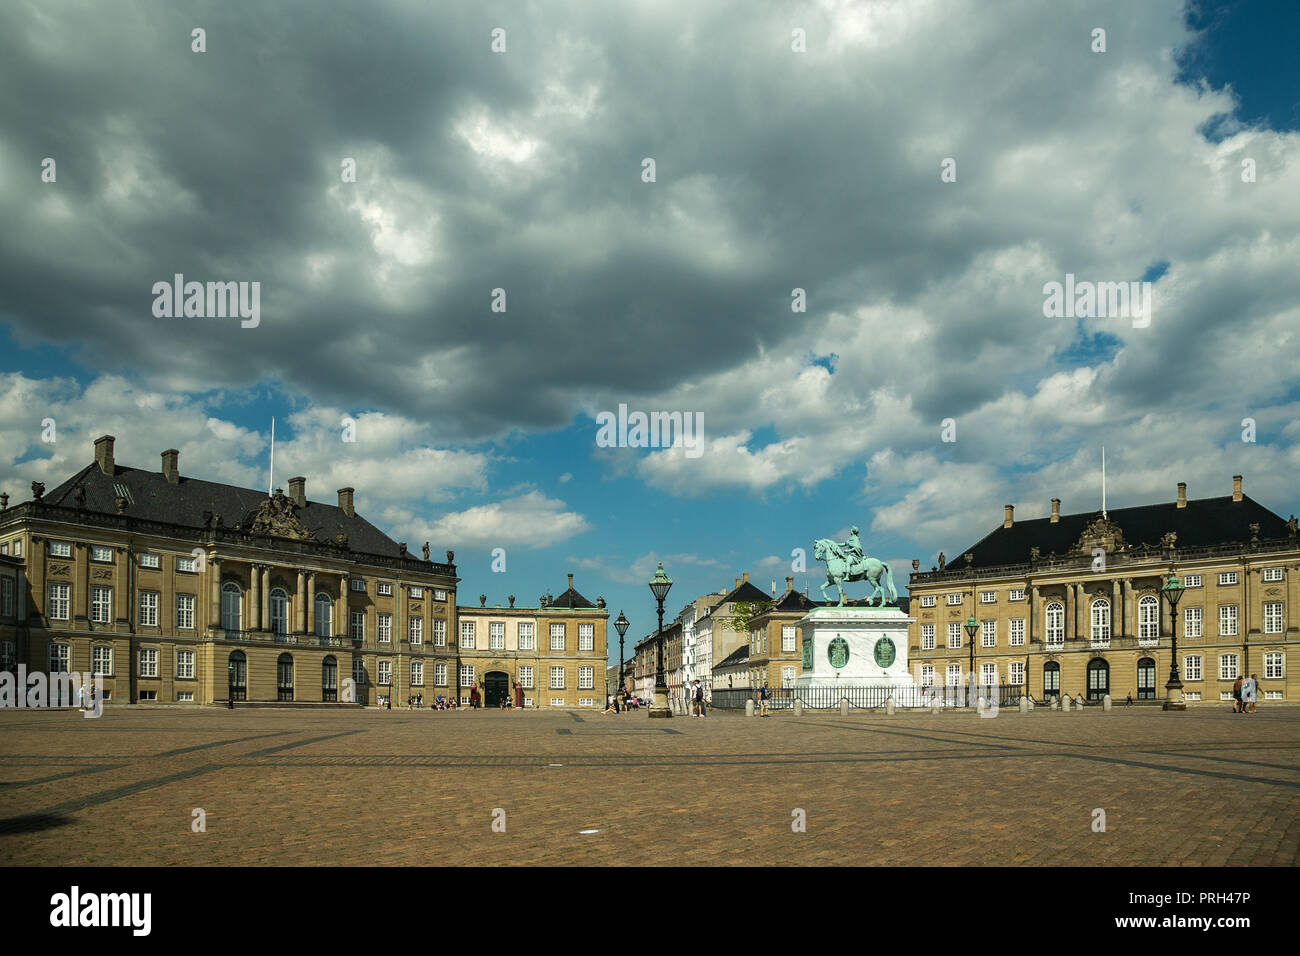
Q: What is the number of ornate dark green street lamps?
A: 4